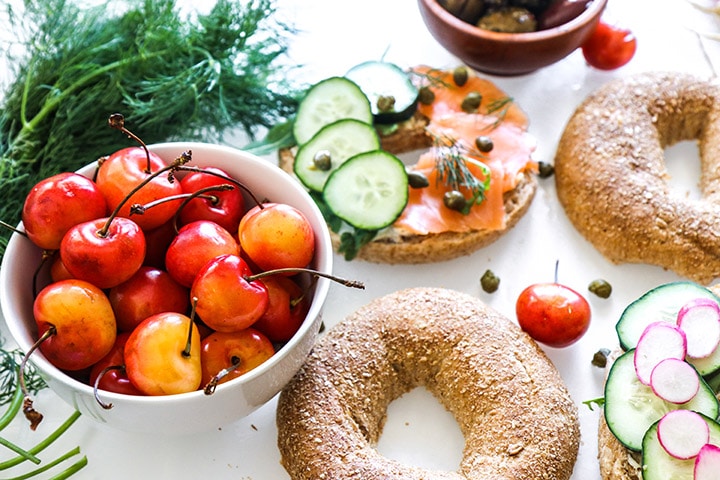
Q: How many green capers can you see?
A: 12